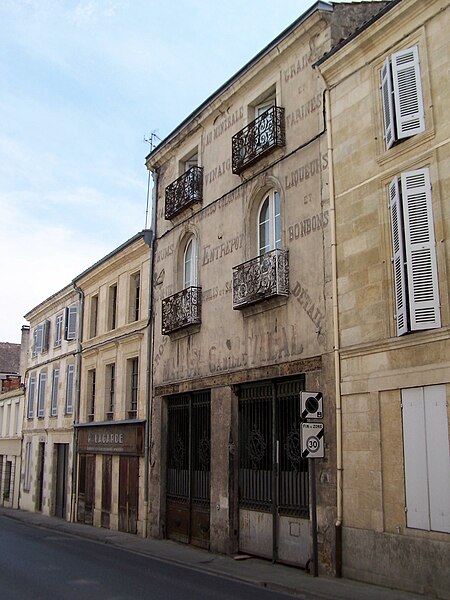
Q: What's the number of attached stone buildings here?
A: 5